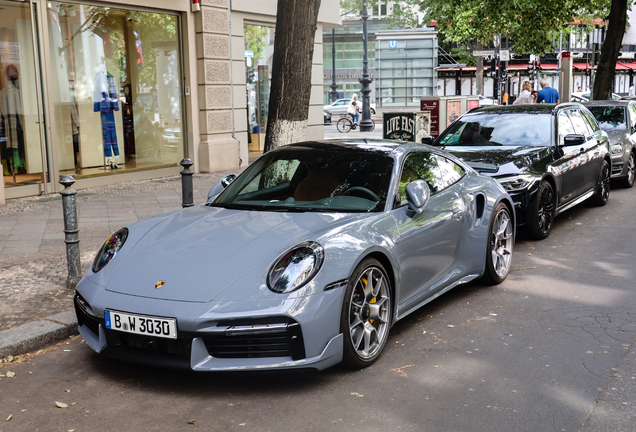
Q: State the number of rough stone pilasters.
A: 1